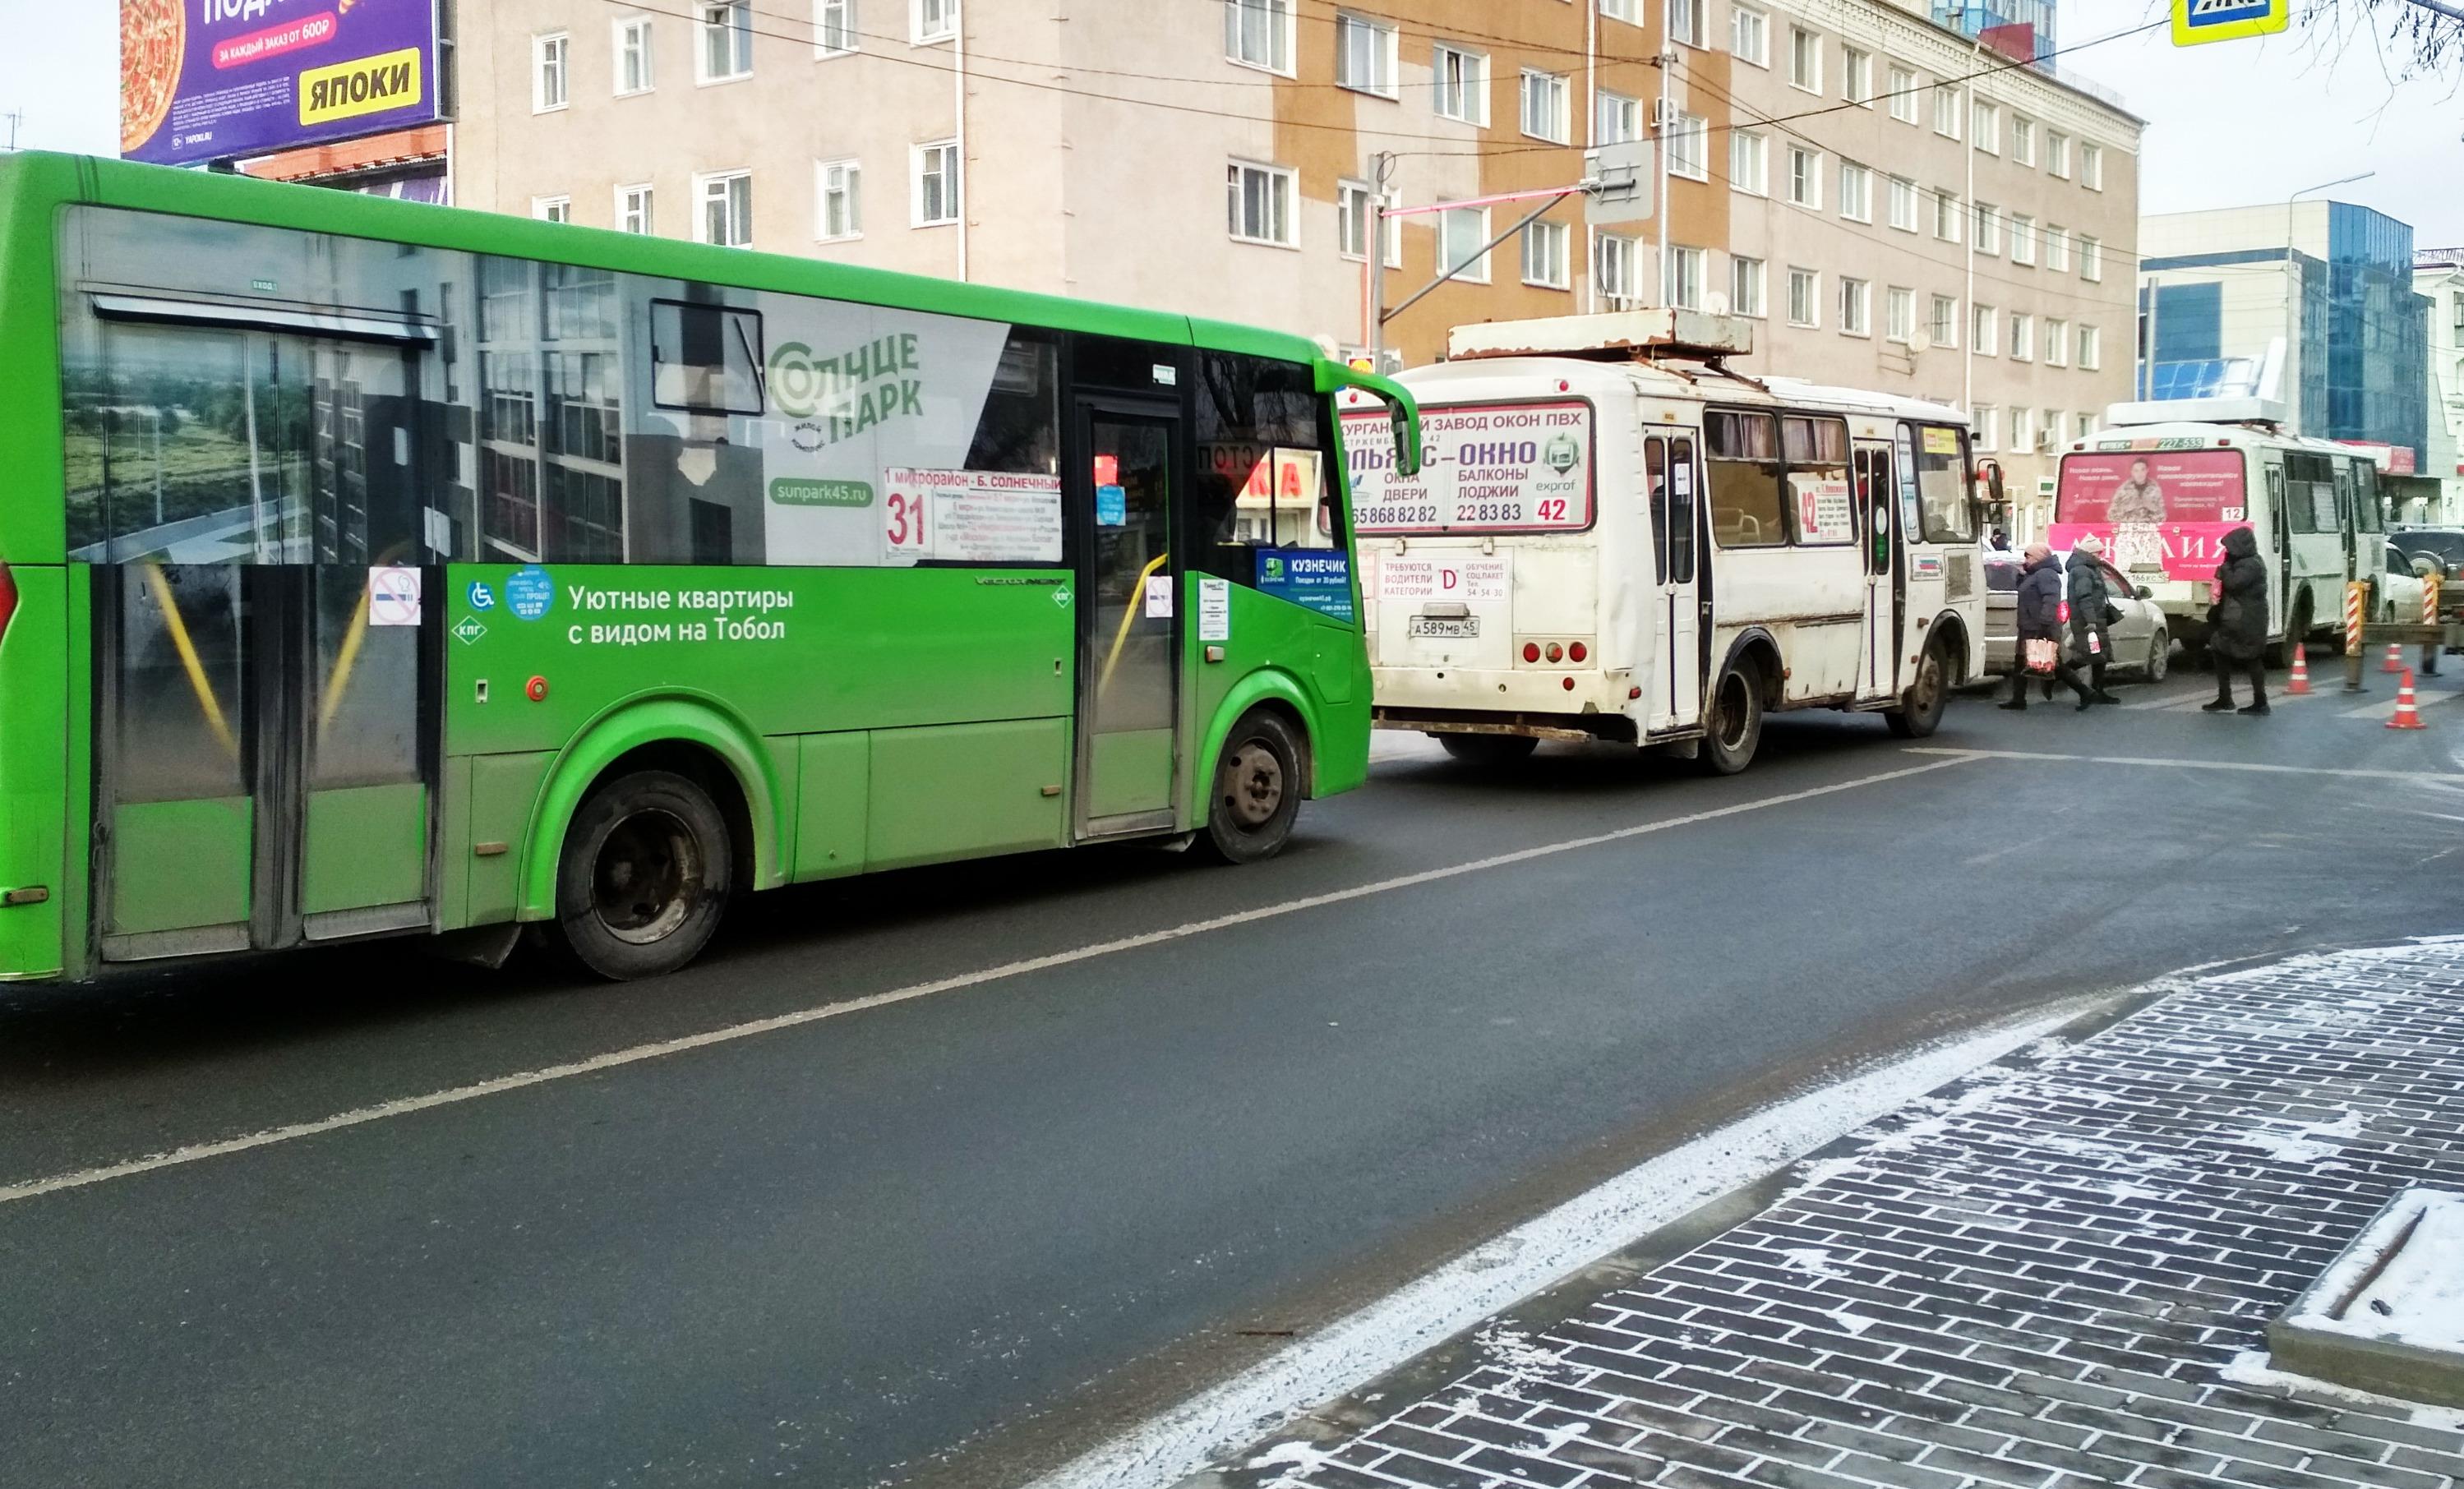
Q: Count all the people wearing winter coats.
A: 3